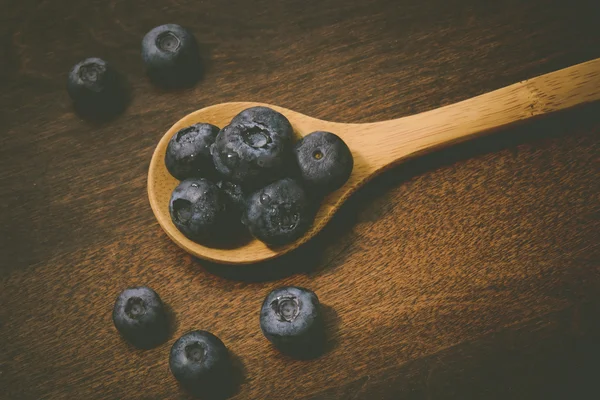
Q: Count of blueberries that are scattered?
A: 5